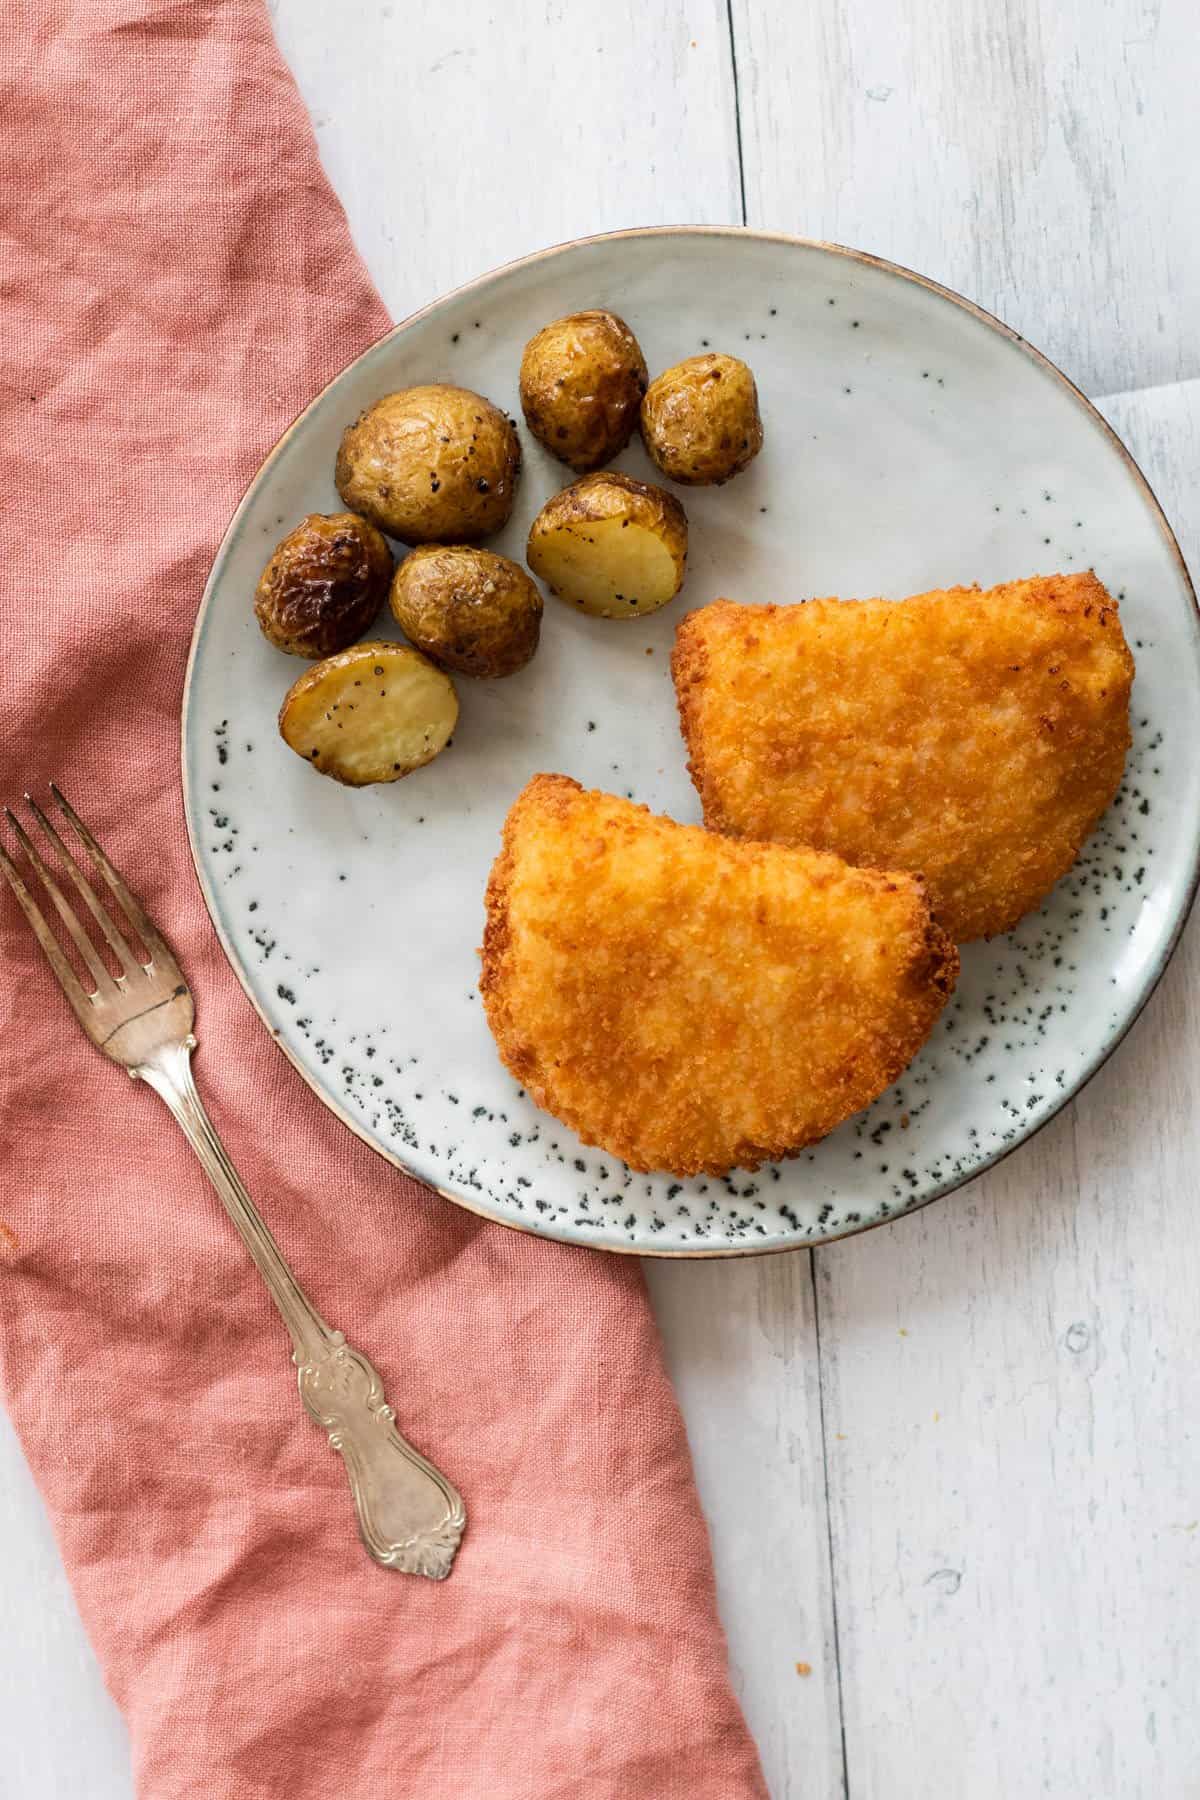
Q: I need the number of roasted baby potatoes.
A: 7